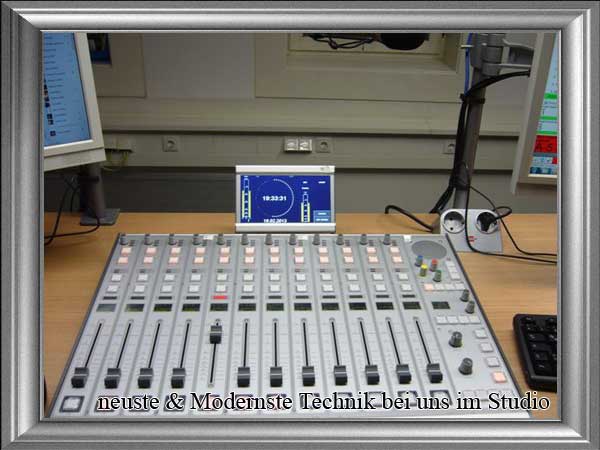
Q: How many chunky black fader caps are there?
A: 12